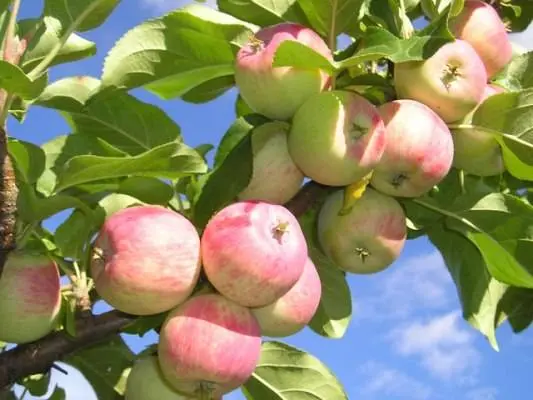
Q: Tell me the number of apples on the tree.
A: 14